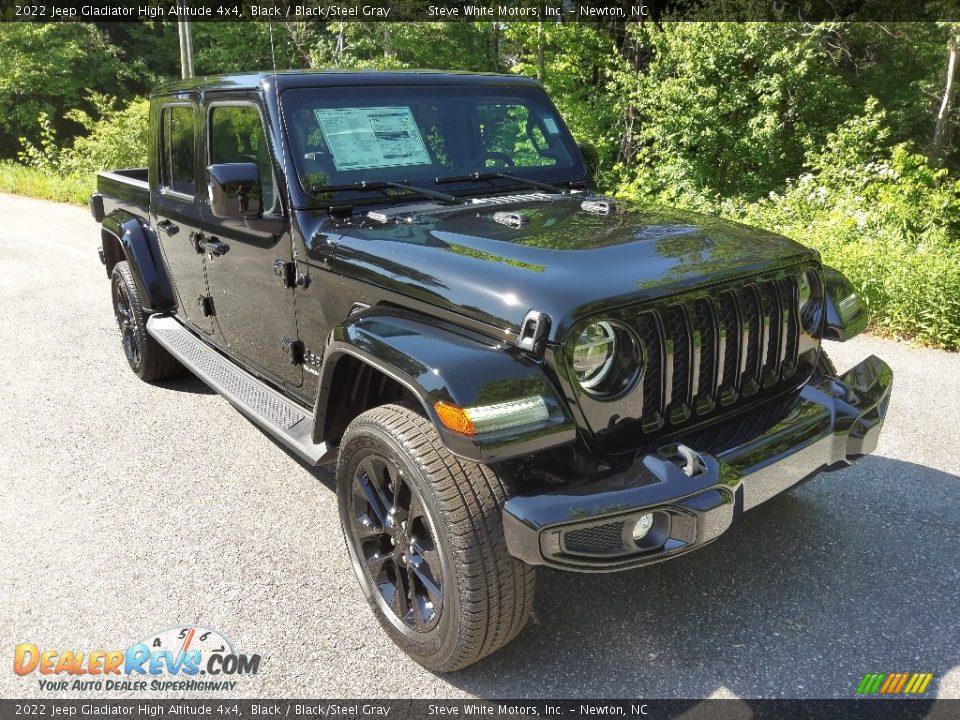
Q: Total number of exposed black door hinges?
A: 4